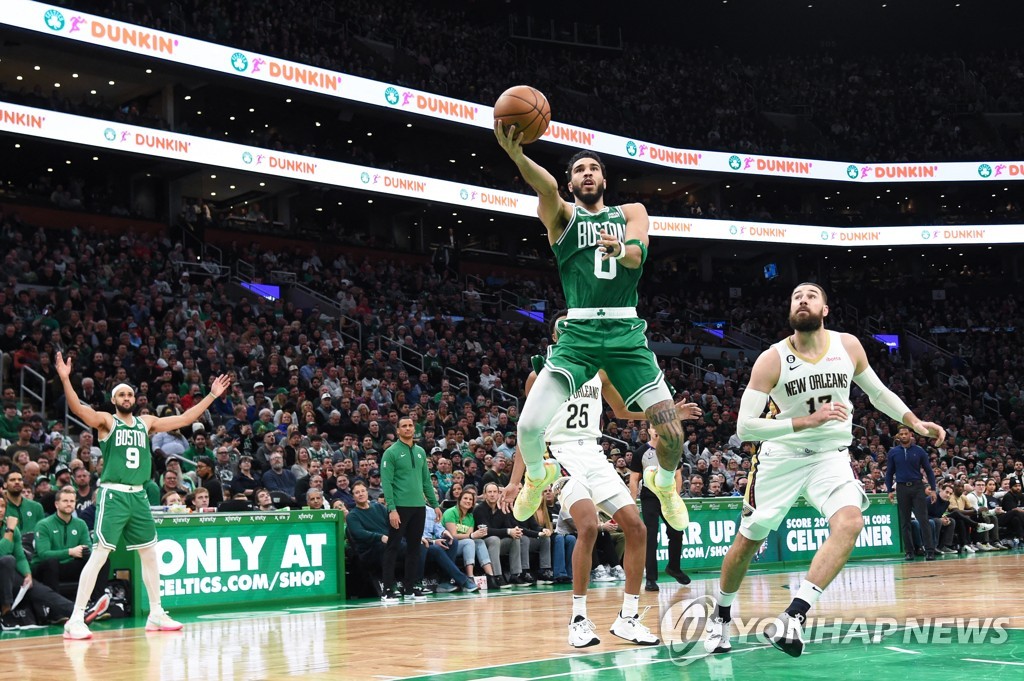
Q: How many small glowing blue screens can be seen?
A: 5